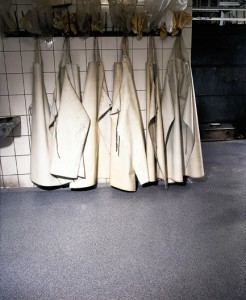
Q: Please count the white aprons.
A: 6